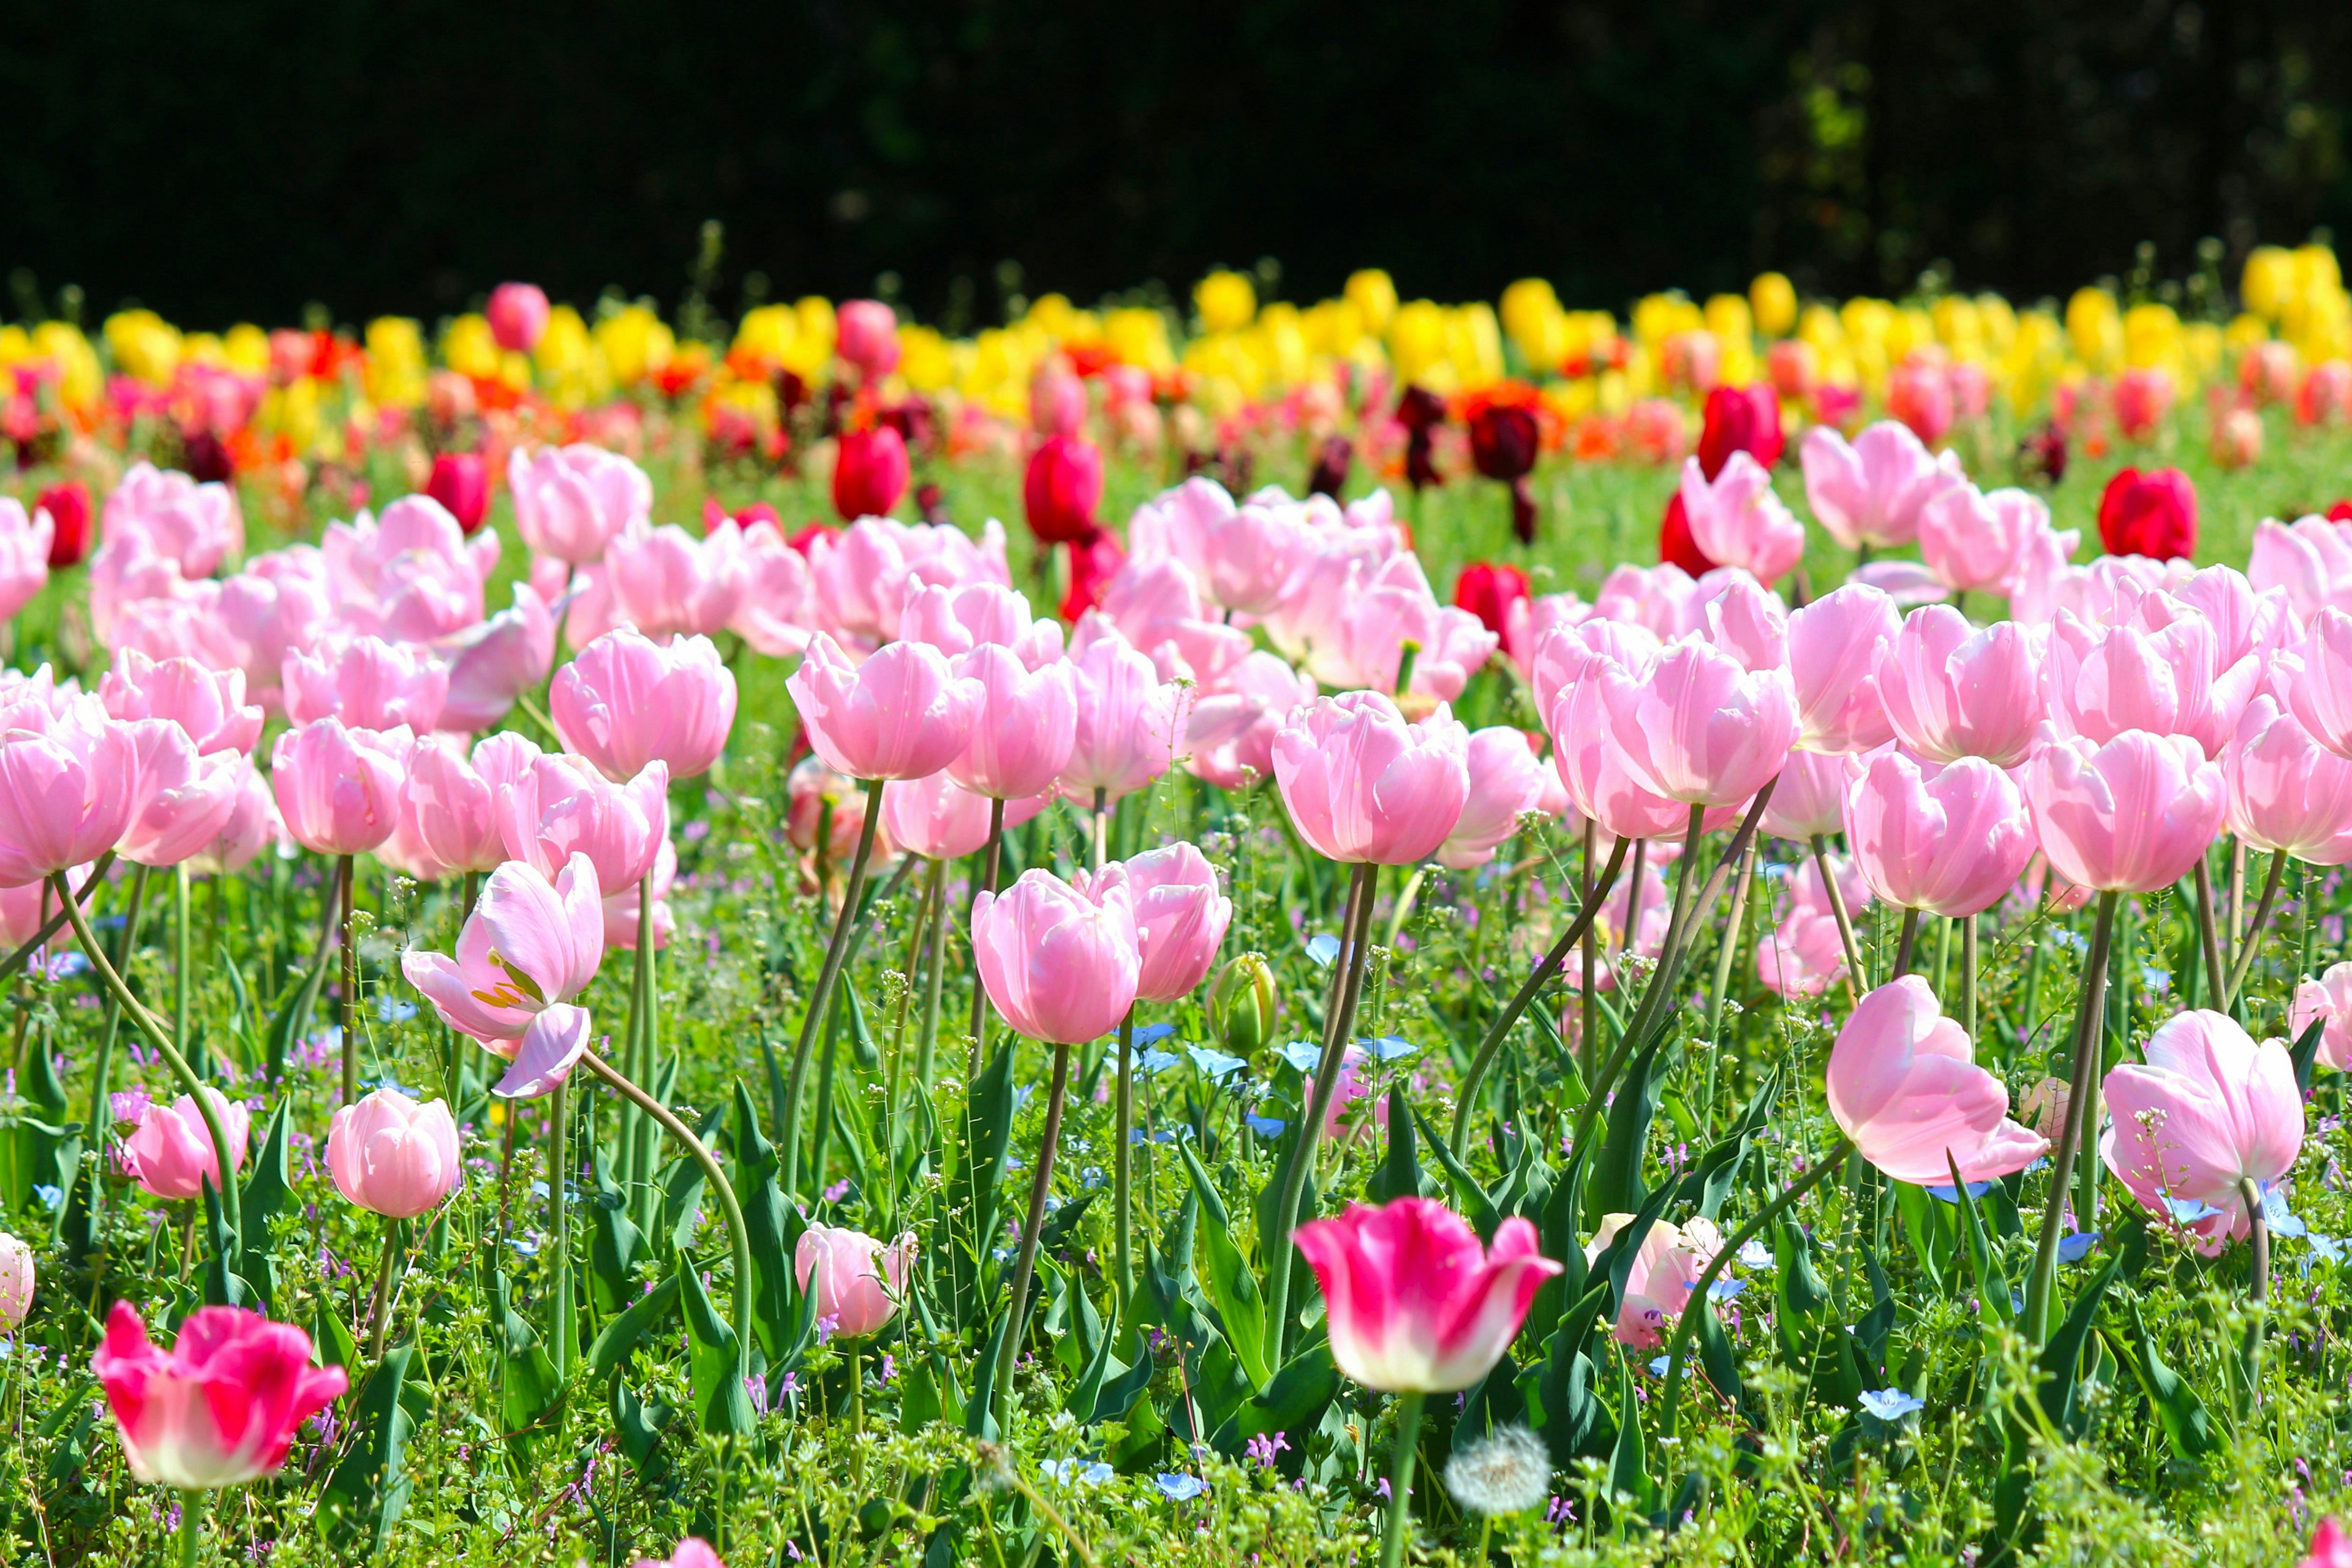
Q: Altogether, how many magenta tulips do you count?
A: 2